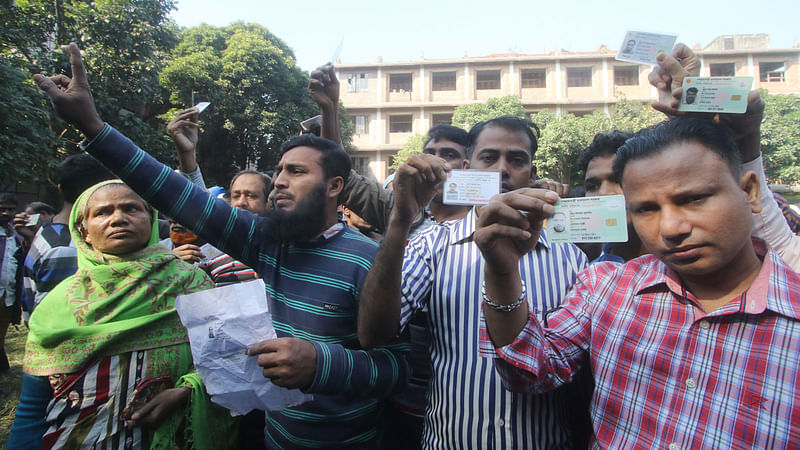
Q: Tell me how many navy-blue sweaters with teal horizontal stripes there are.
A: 1